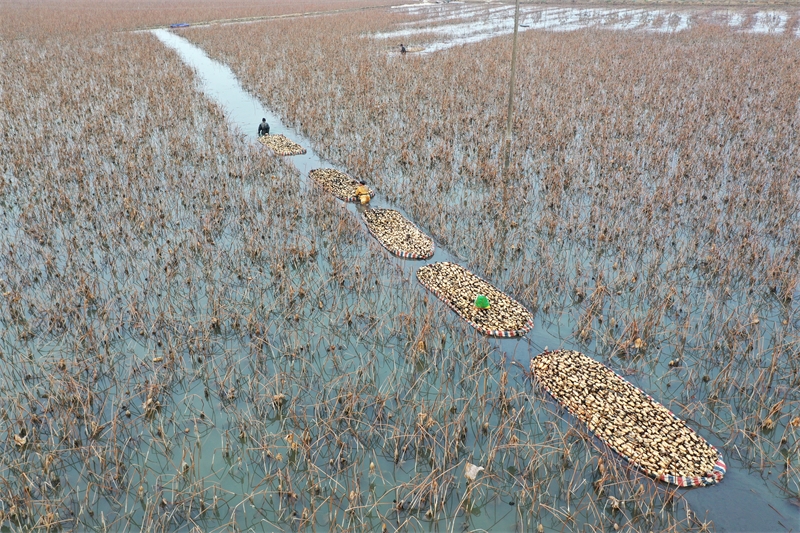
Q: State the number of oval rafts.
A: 5